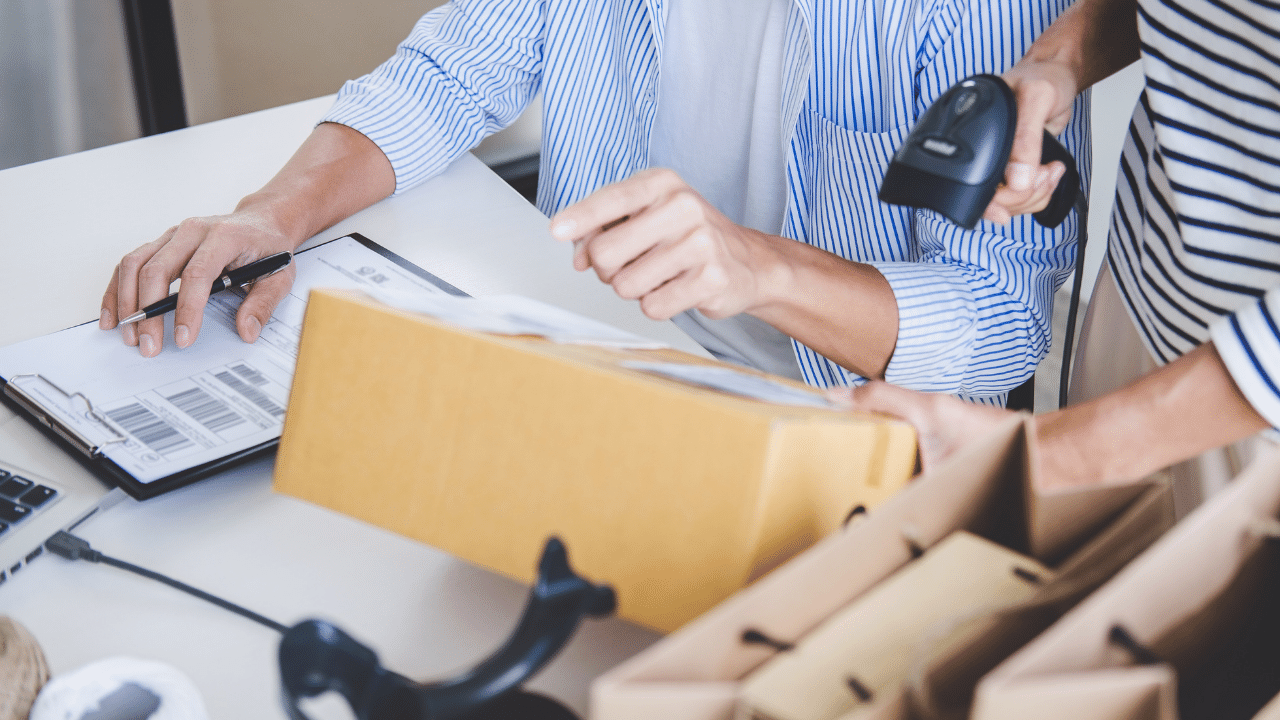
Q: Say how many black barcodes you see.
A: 4